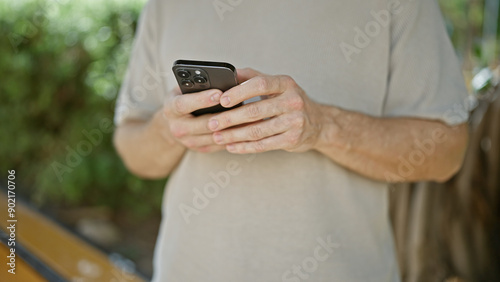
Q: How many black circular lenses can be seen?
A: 3